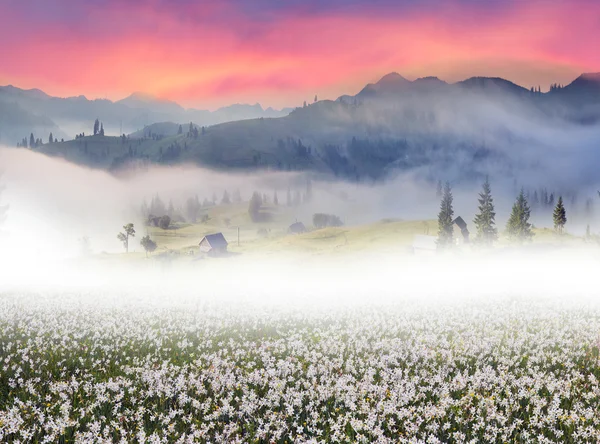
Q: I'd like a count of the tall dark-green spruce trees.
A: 4